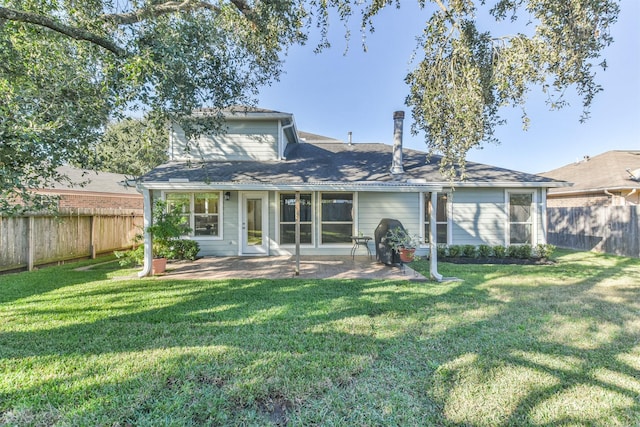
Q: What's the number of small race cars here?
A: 0